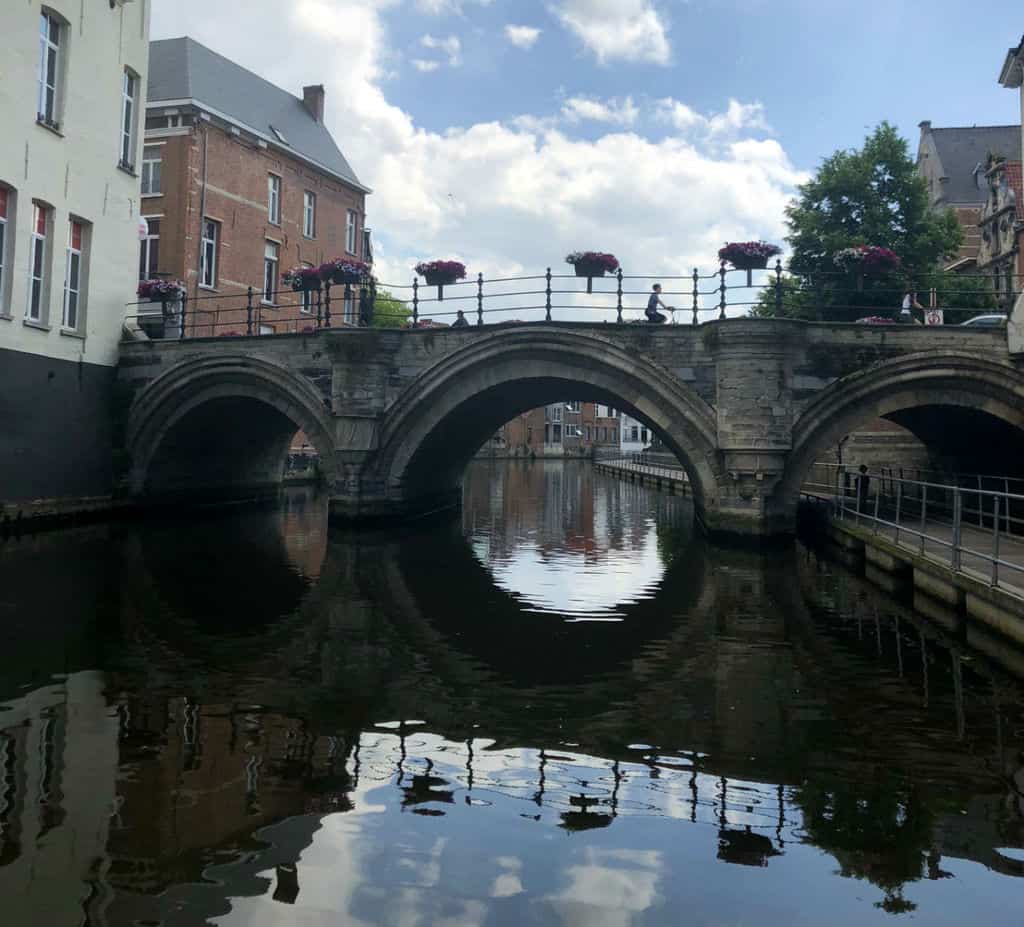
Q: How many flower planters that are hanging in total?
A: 7